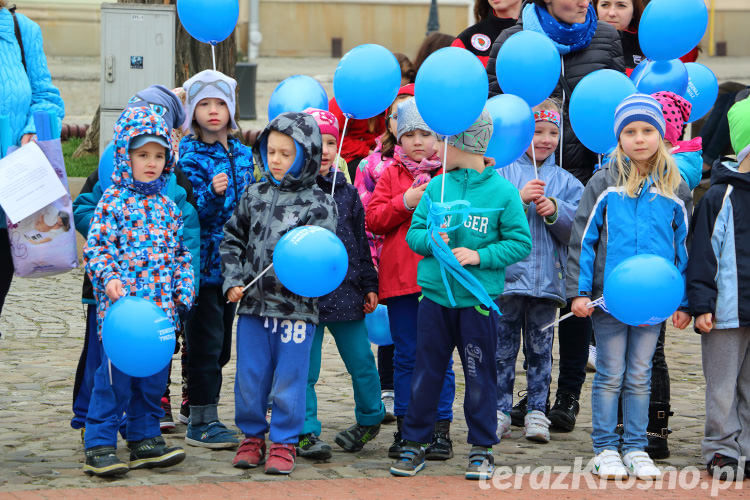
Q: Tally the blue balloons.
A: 15